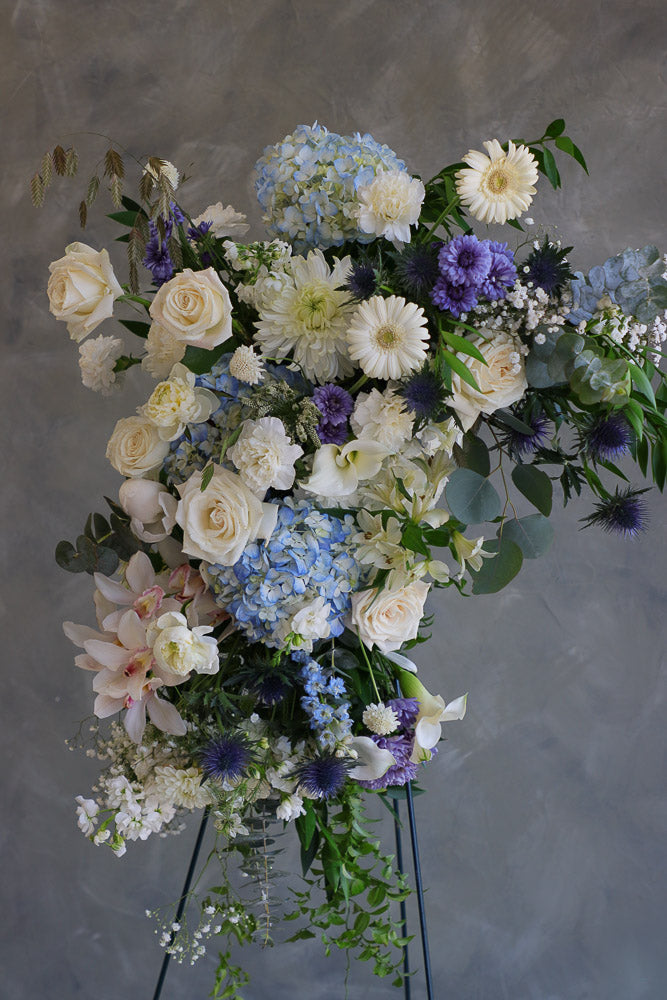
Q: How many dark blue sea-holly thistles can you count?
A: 10